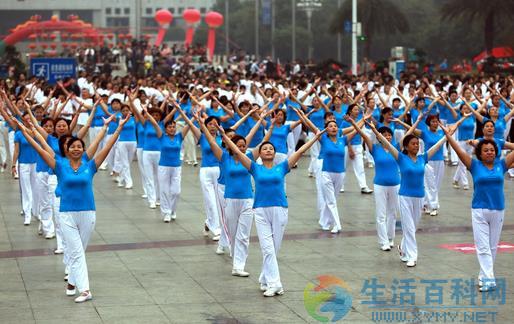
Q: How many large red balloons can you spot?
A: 3